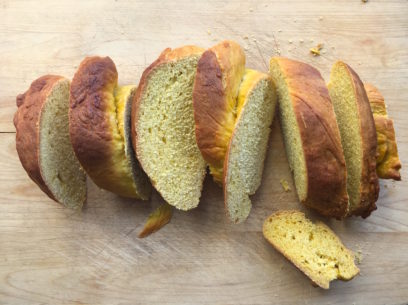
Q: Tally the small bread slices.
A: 1